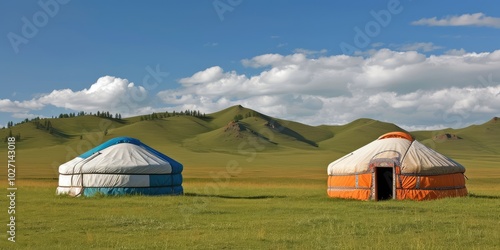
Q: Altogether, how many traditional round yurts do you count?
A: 2